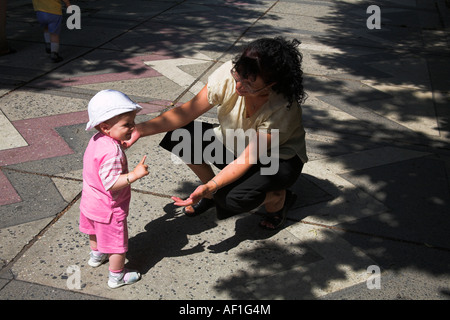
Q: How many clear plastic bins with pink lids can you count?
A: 0